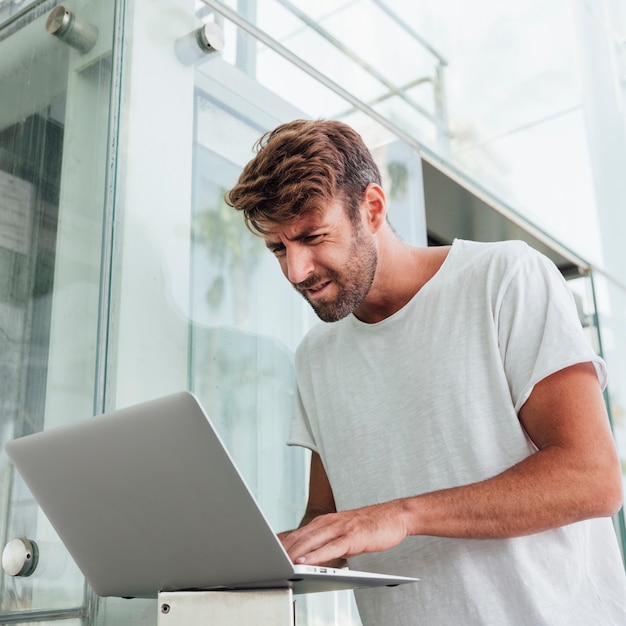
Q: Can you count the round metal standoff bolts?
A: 3